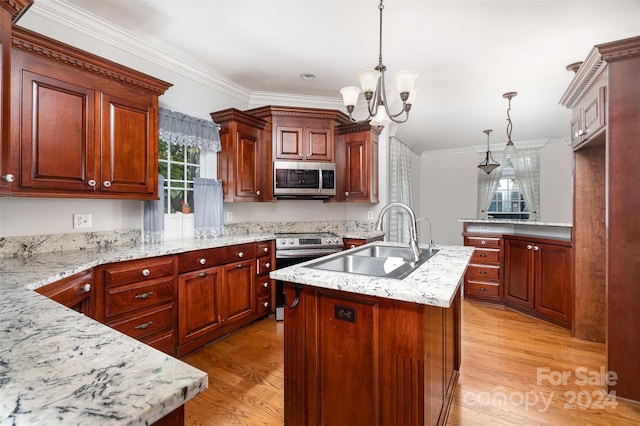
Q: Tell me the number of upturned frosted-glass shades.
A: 4